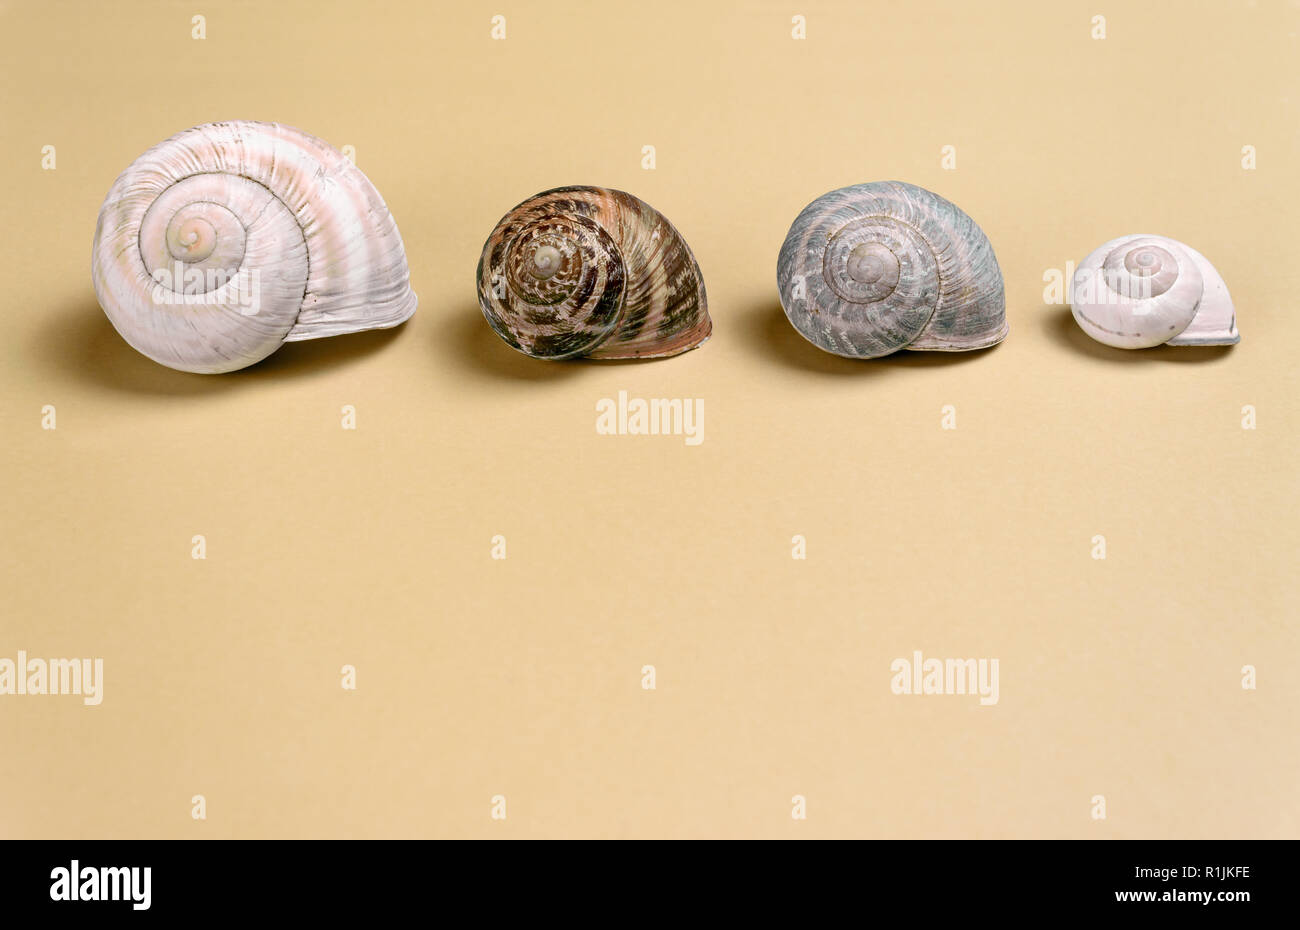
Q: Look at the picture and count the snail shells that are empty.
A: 4